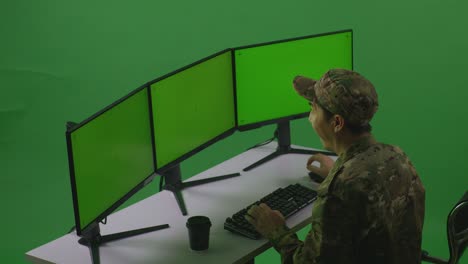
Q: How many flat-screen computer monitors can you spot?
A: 3